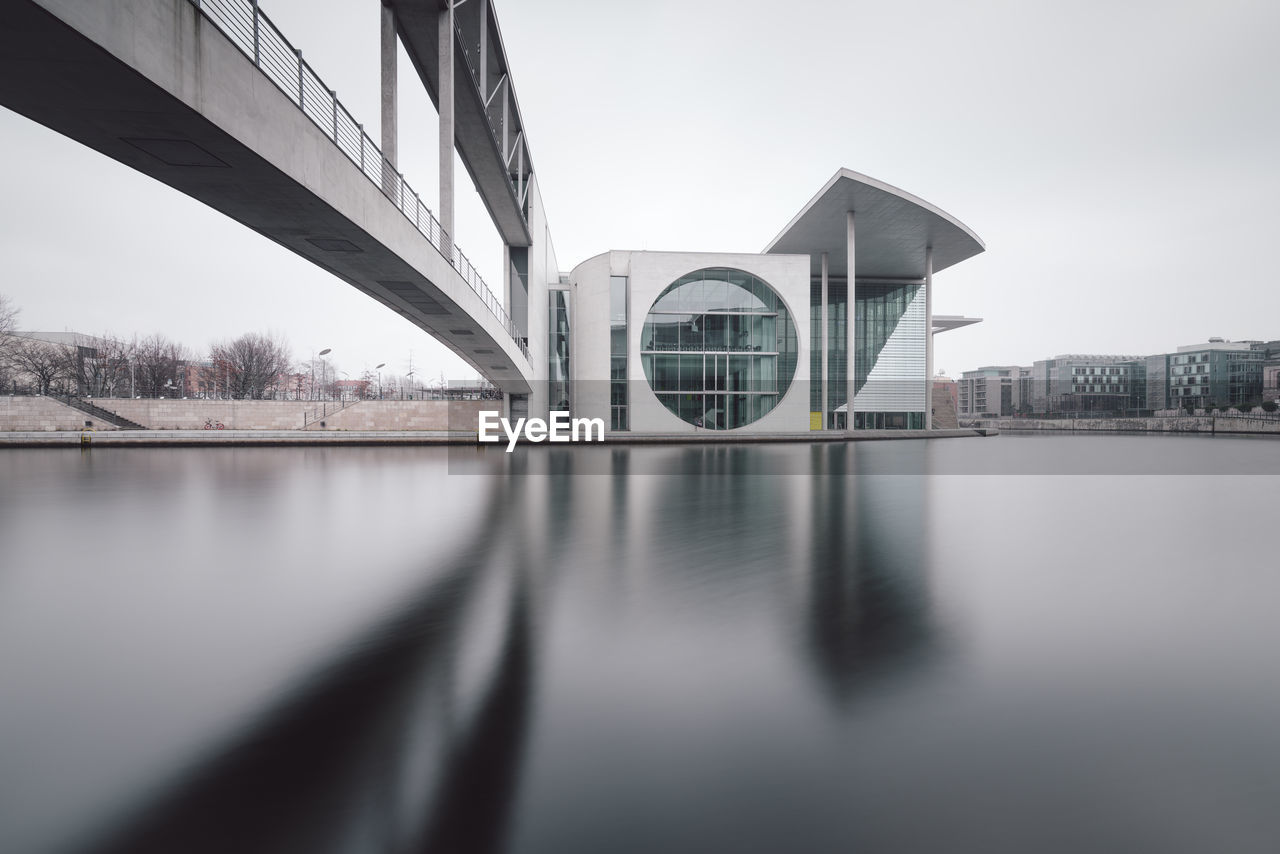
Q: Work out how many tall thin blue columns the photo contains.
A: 0